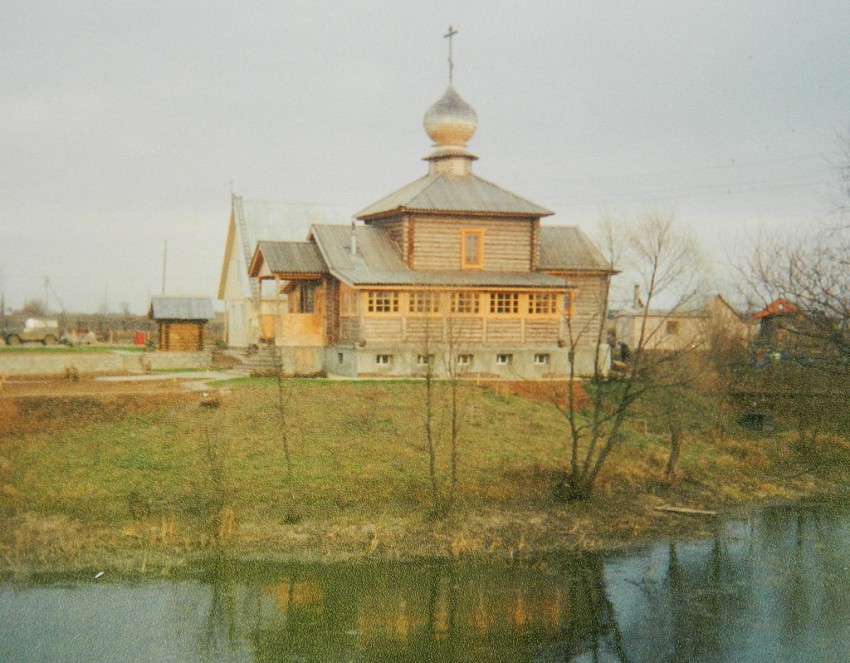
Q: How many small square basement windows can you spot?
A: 5